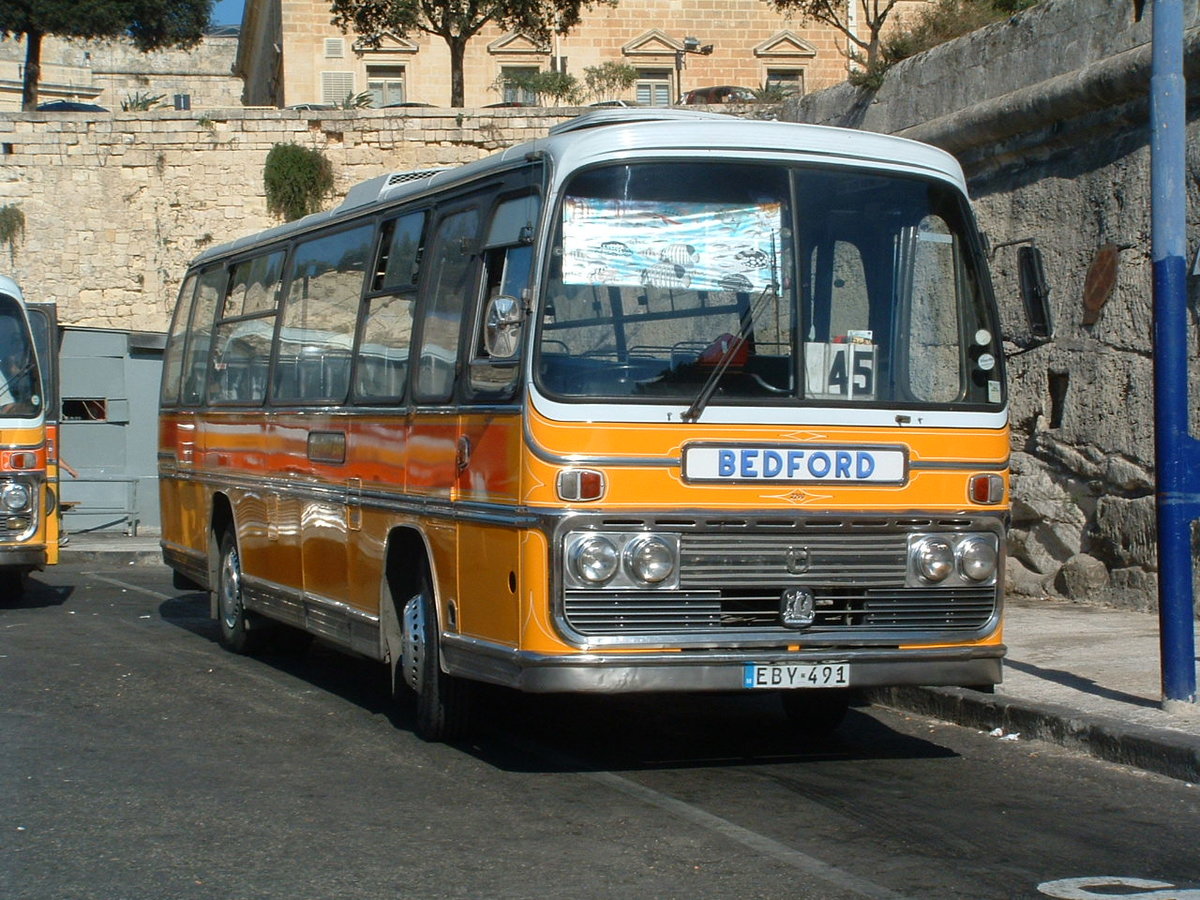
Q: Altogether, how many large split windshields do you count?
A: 1